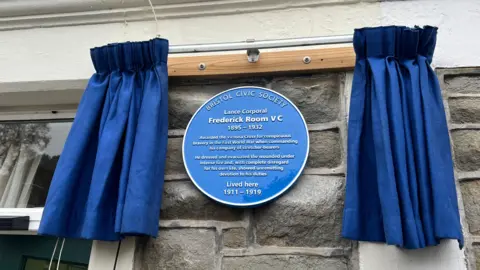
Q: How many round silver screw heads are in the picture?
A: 2